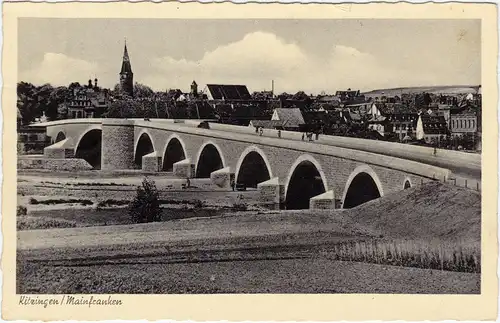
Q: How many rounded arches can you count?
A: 9